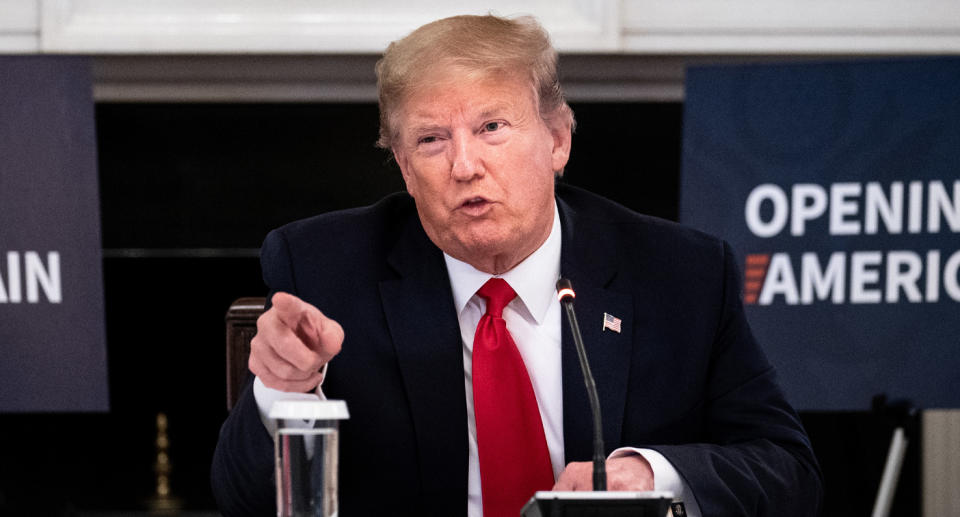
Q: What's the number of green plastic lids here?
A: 0